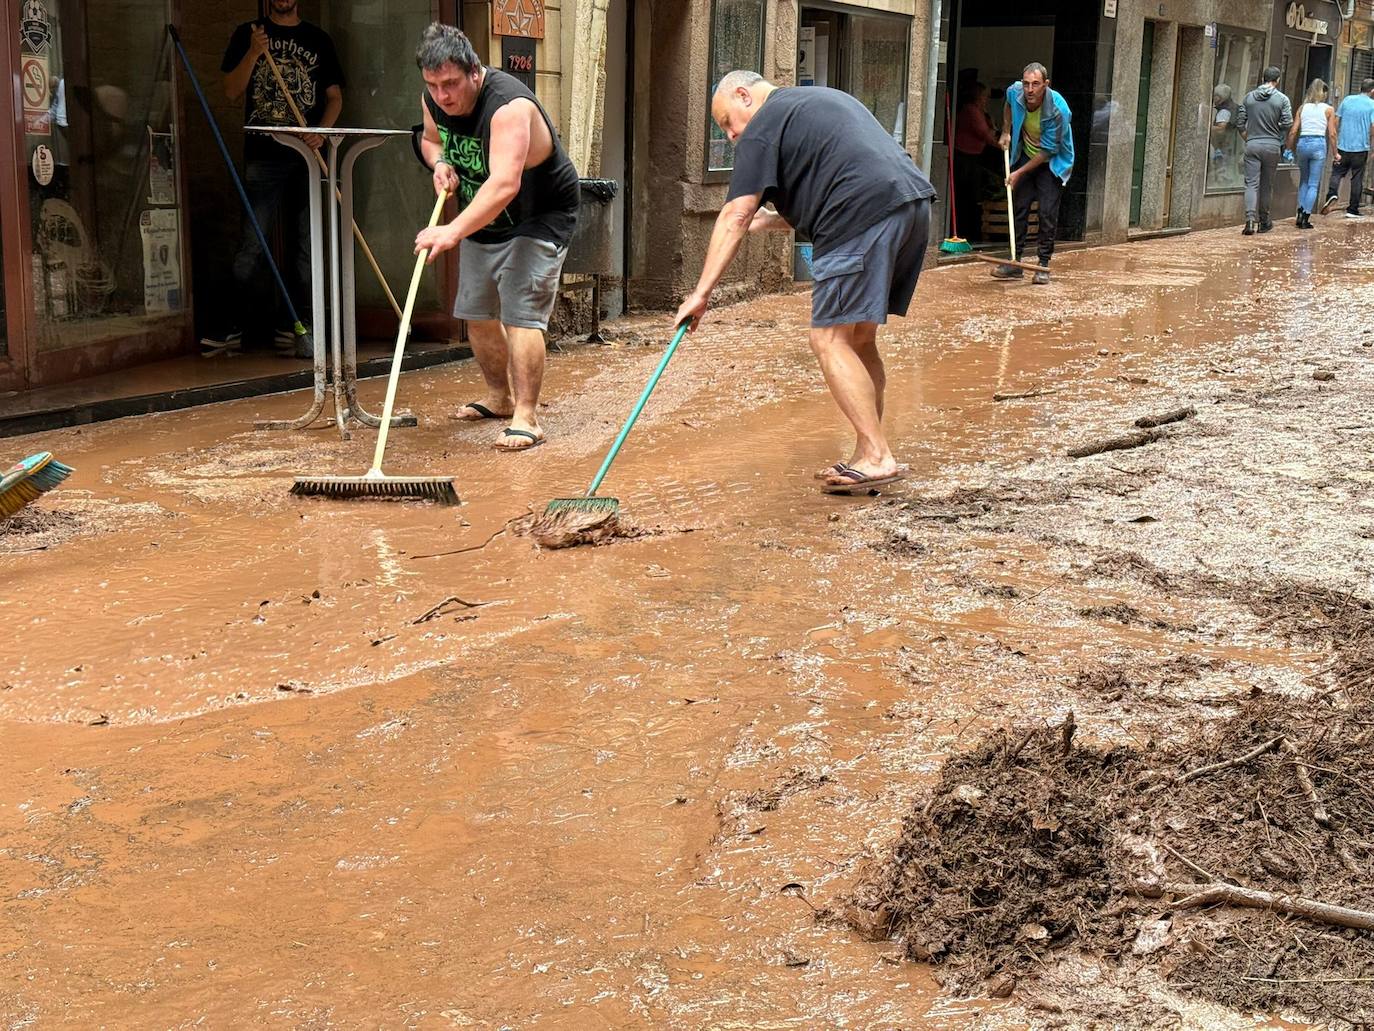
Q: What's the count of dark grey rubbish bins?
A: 1